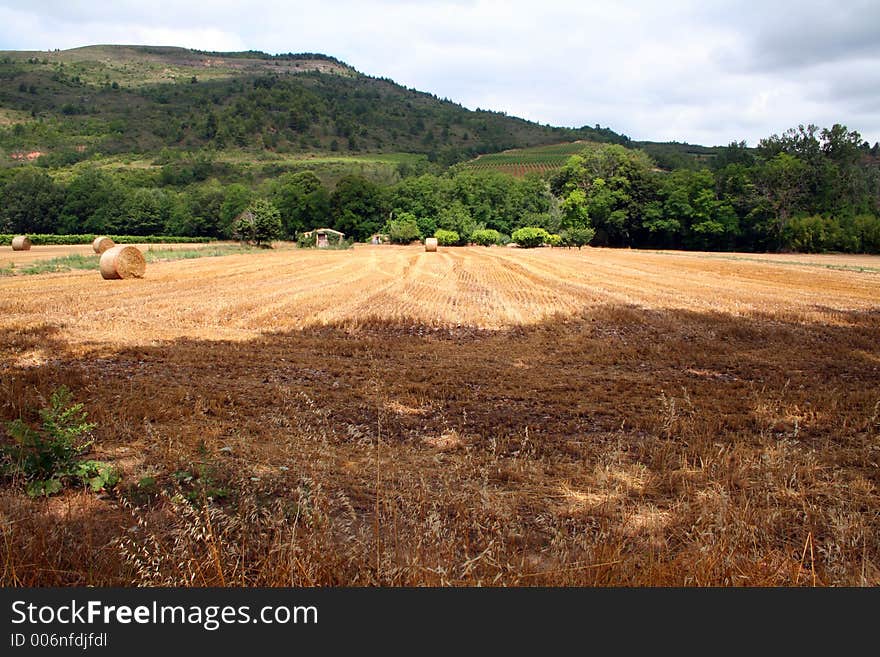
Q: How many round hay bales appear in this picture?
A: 4